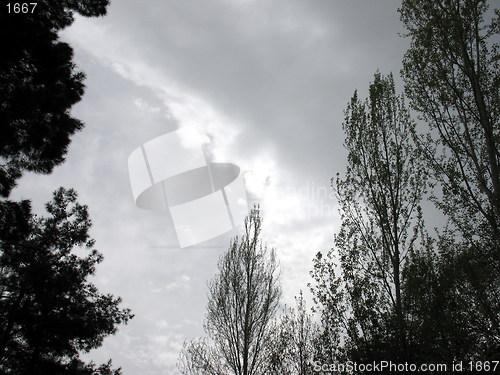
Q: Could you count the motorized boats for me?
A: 0